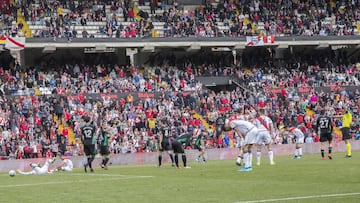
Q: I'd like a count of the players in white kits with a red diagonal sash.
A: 6